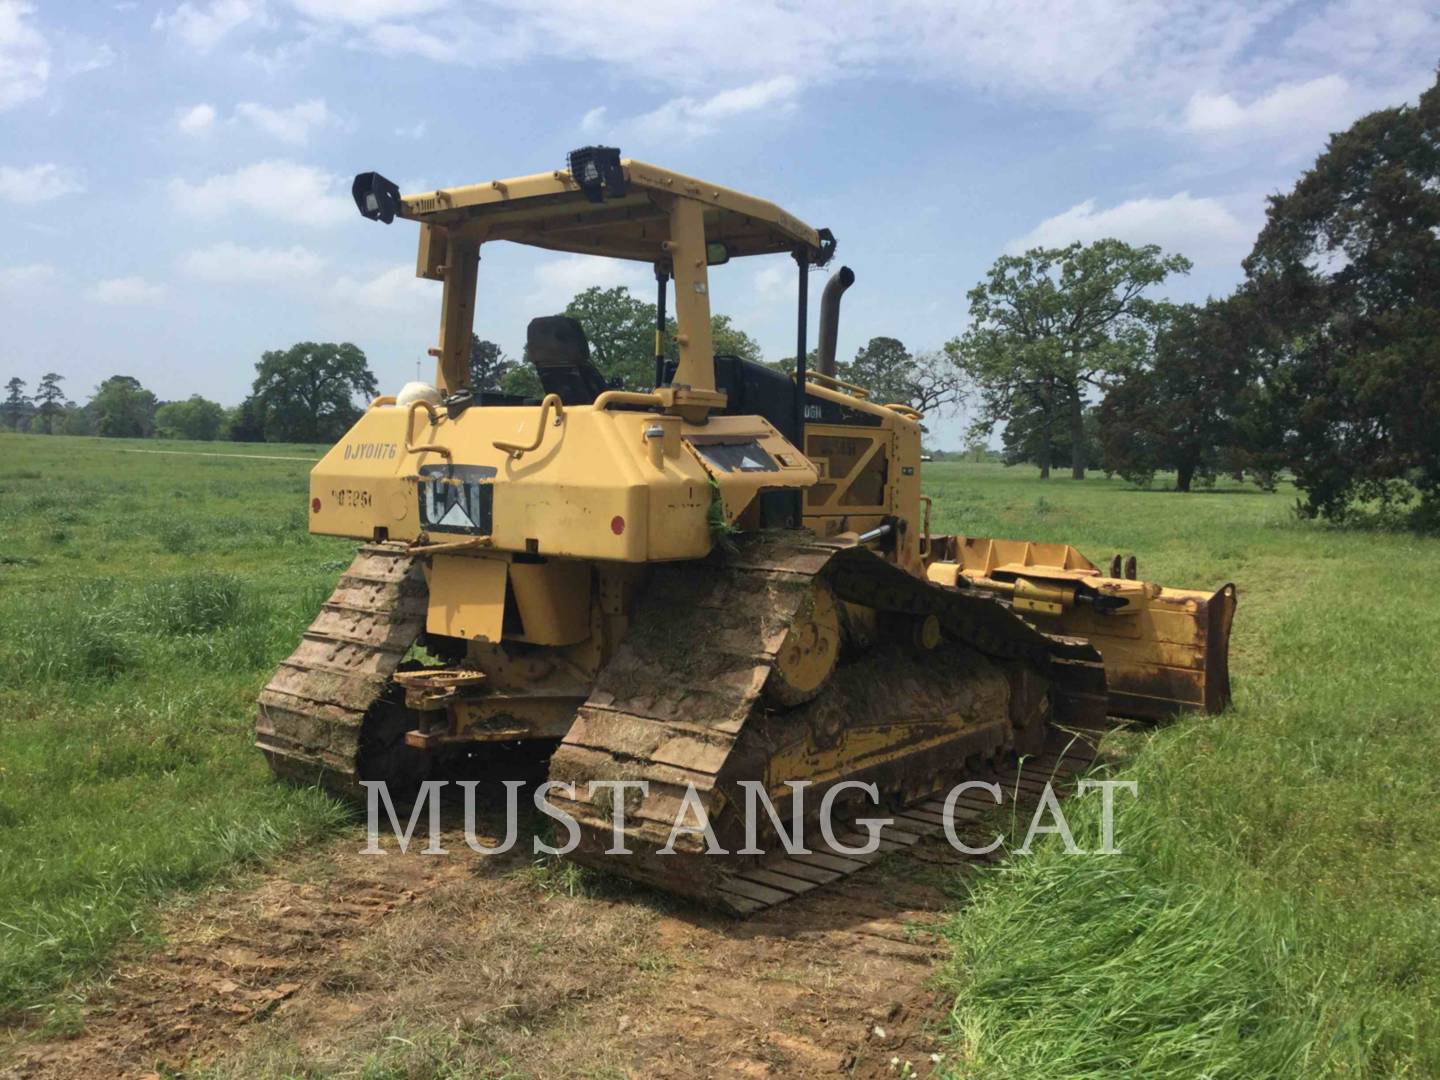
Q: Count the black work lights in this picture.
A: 3